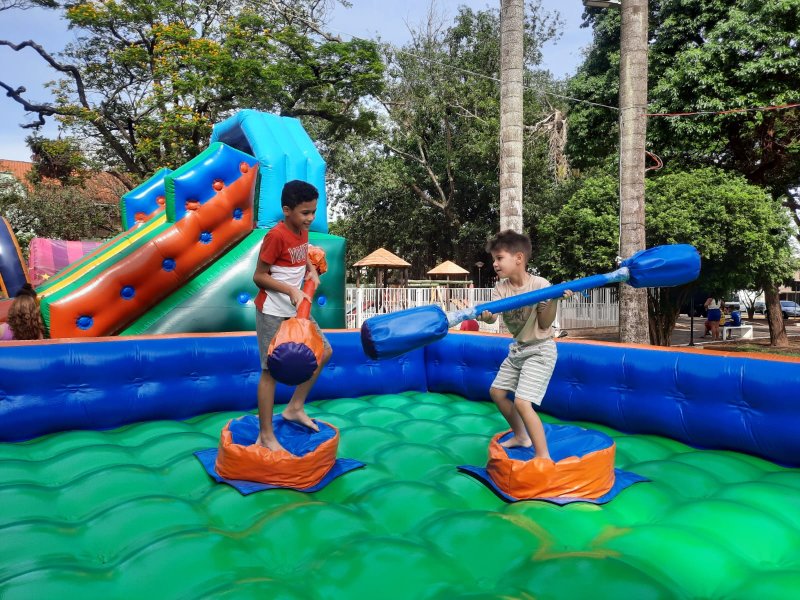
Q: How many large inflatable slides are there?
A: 1